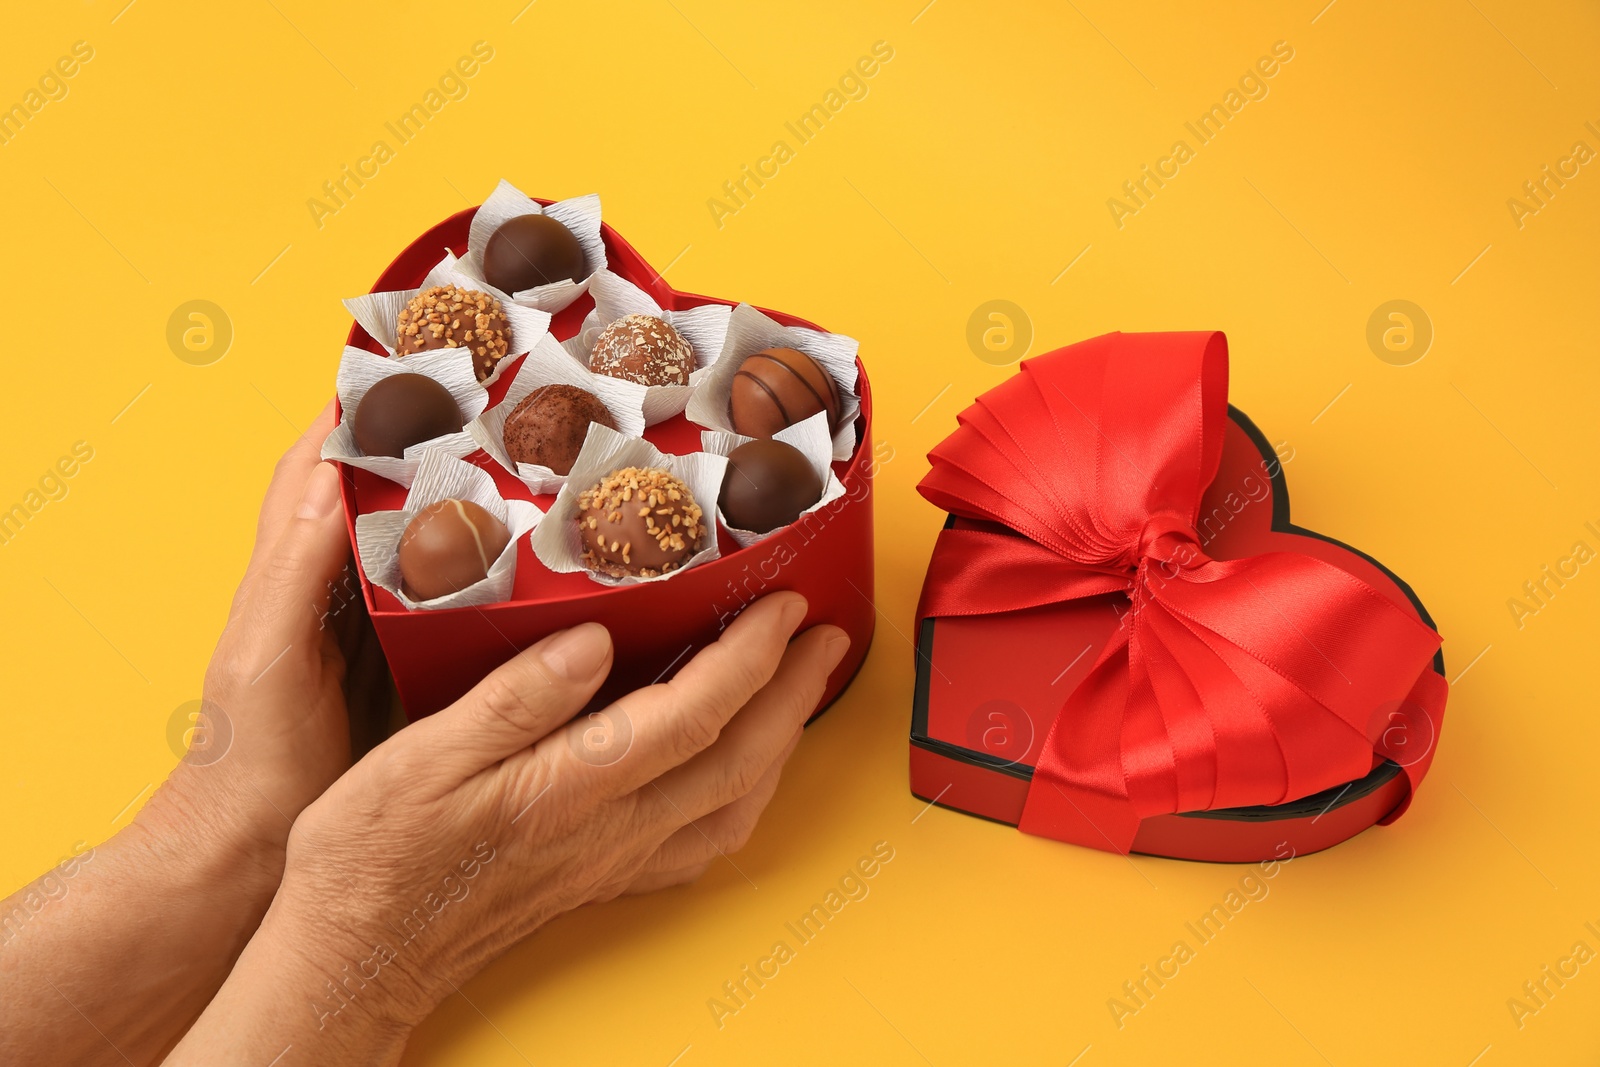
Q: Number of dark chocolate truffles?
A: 3